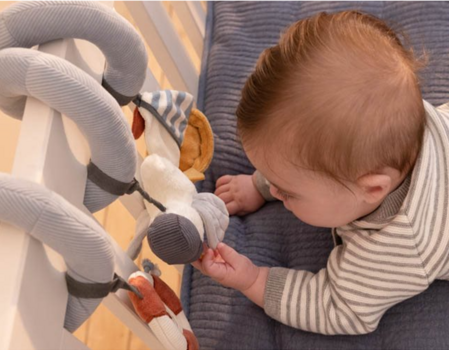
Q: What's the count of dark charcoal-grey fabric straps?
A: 3